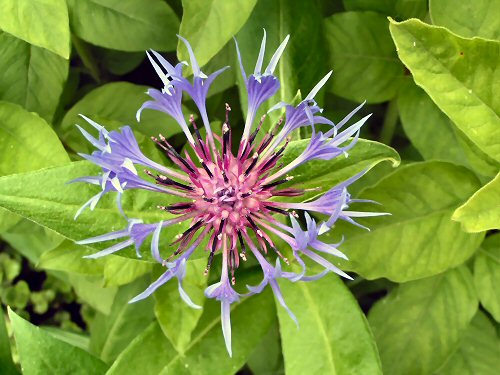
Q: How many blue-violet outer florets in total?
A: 14